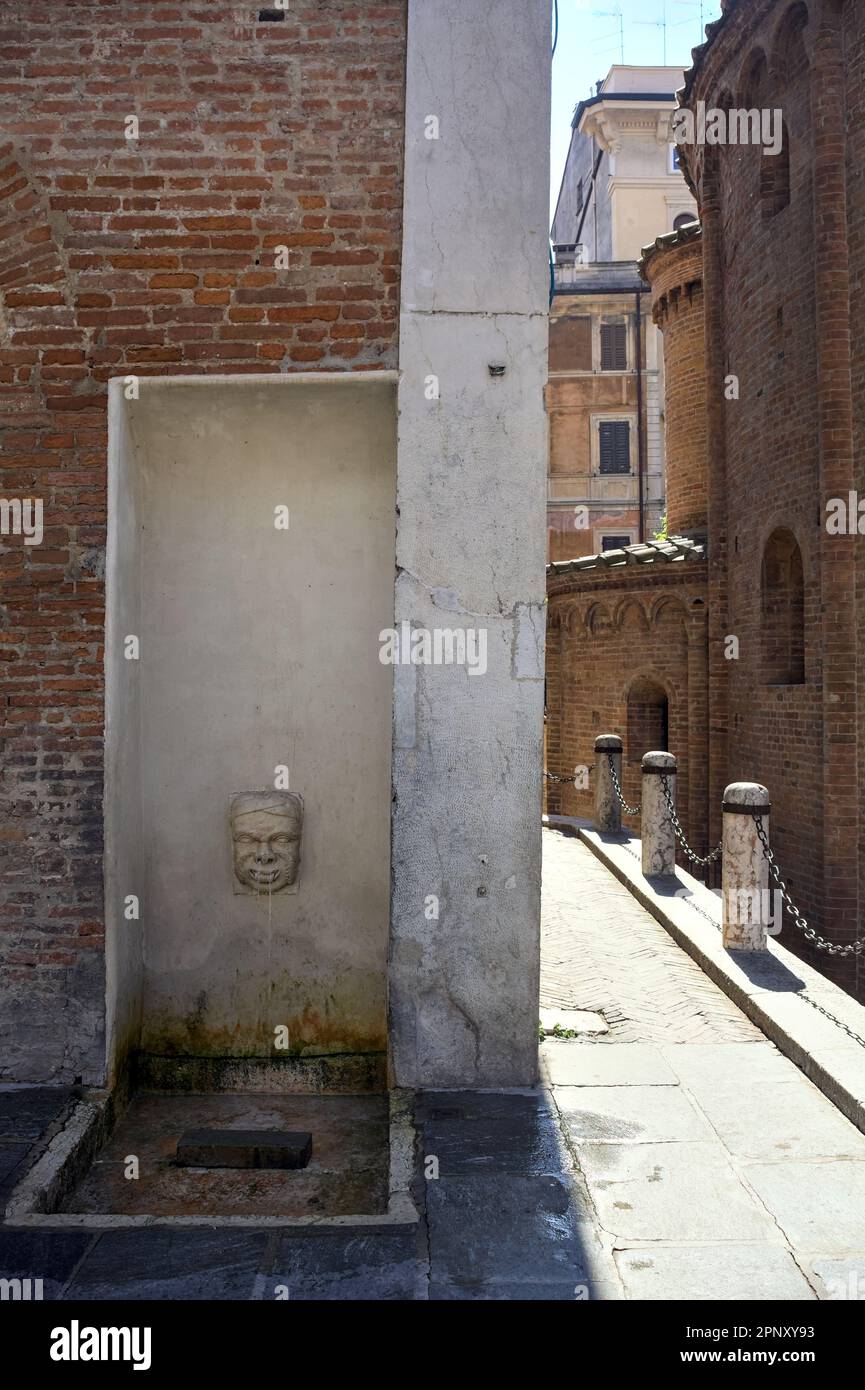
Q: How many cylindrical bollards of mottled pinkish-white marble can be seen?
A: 3